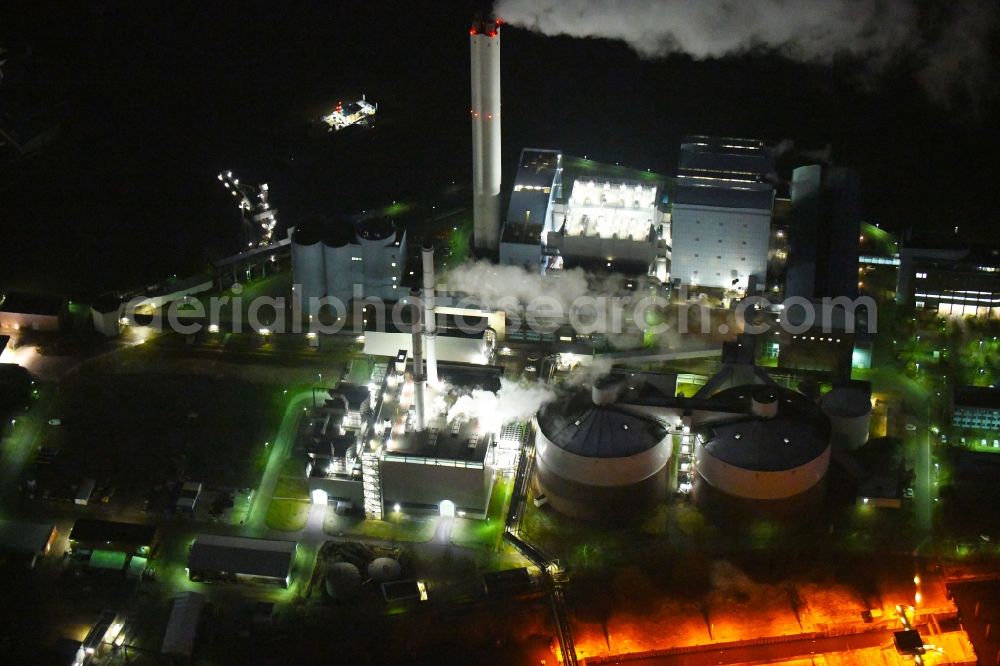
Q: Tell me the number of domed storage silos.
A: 2